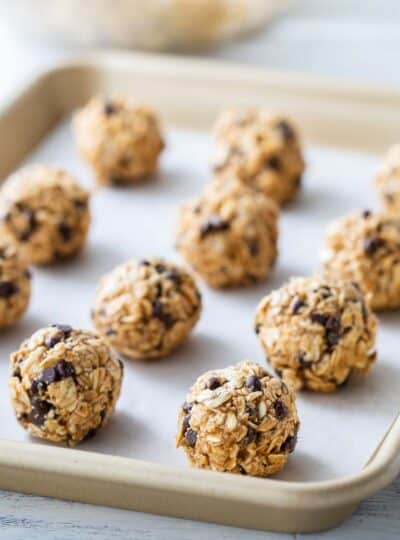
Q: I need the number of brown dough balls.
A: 11